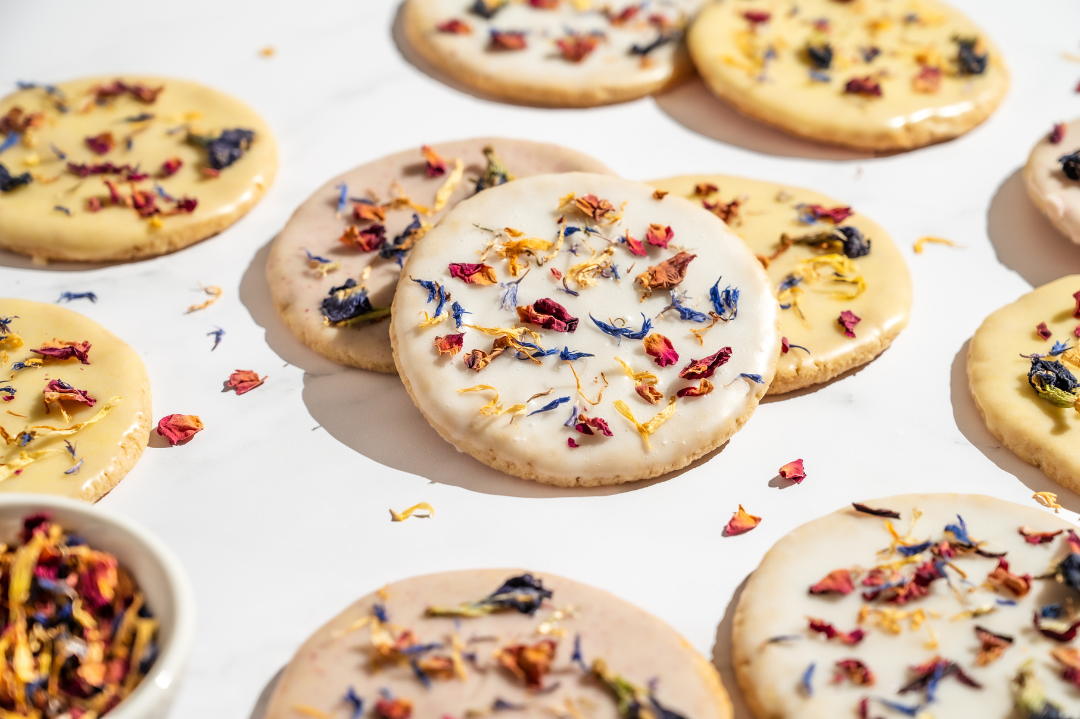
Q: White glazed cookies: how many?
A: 3